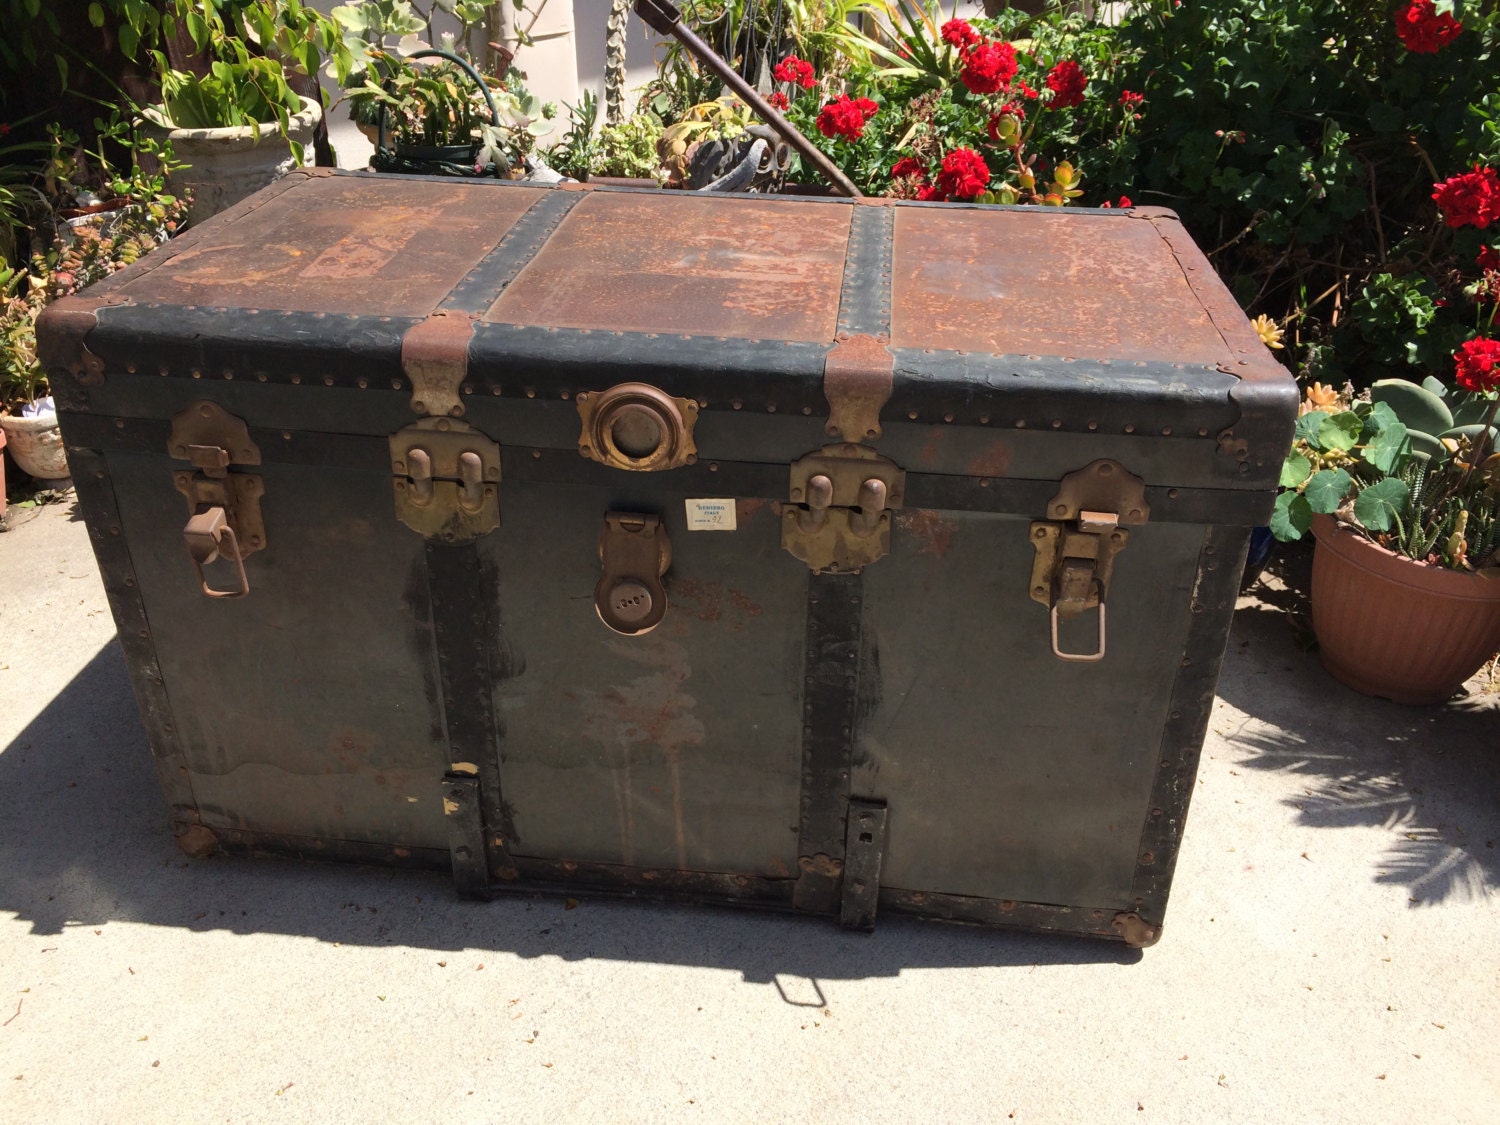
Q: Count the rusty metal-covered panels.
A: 3